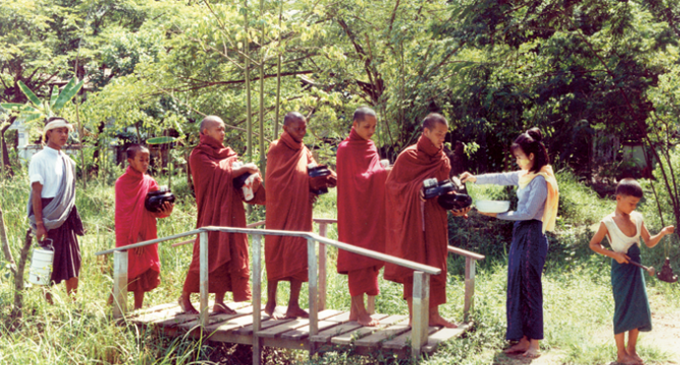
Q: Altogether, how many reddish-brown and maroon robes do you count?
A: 5